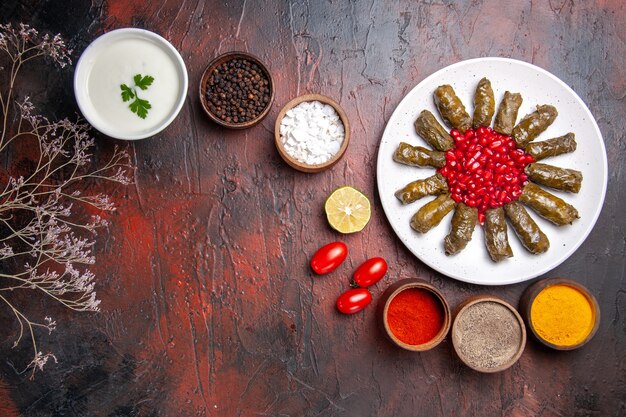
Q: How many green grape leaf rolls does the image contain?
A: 14